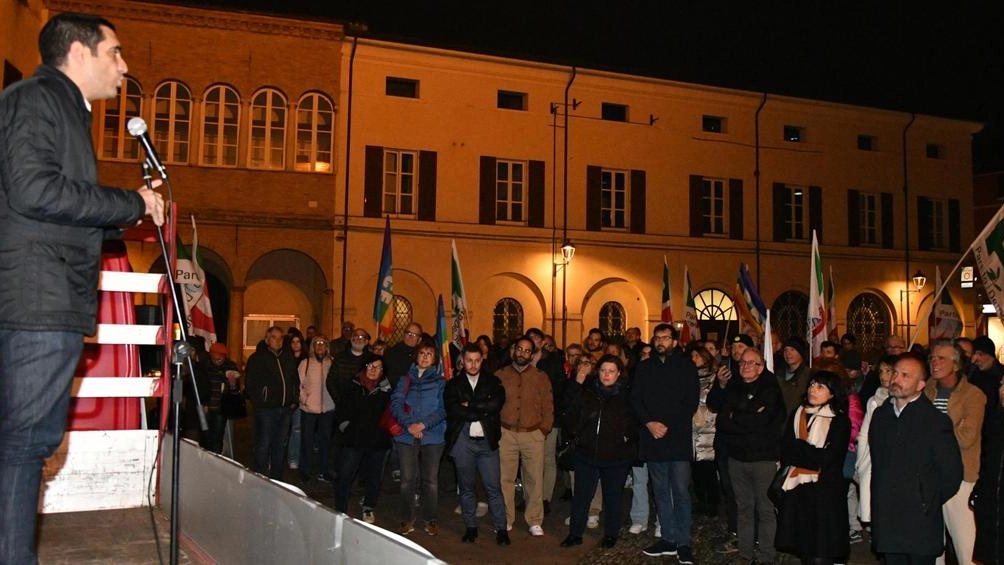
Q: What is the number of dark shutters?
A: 14